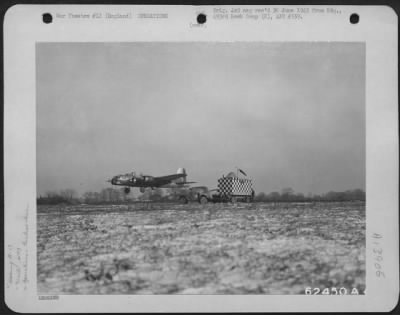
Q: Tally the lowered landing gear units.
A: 2